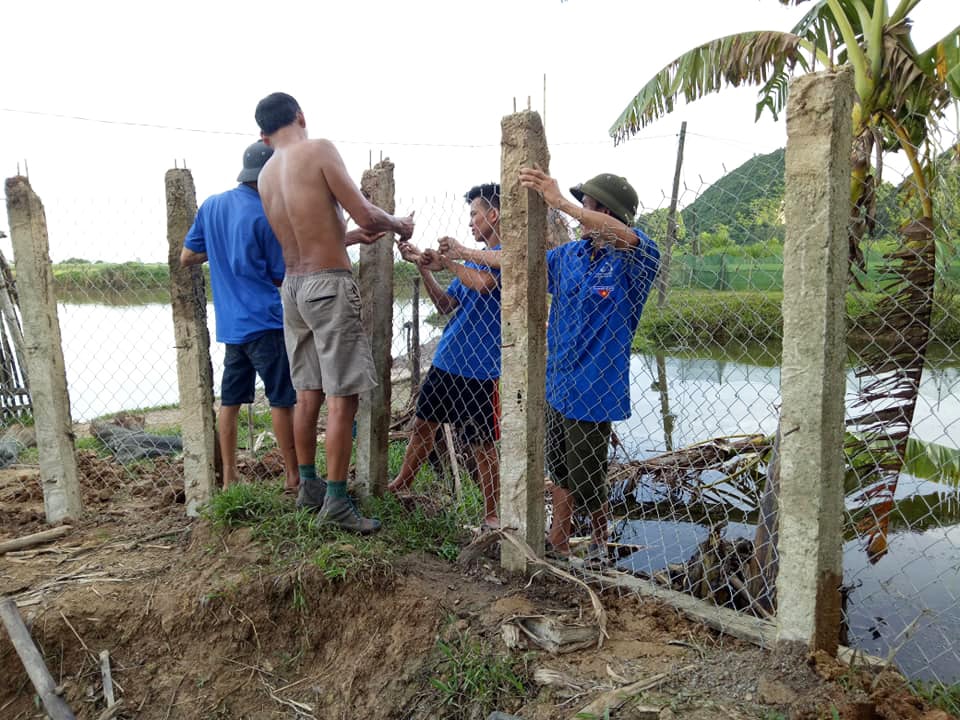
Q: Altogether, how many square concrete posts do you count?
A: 5